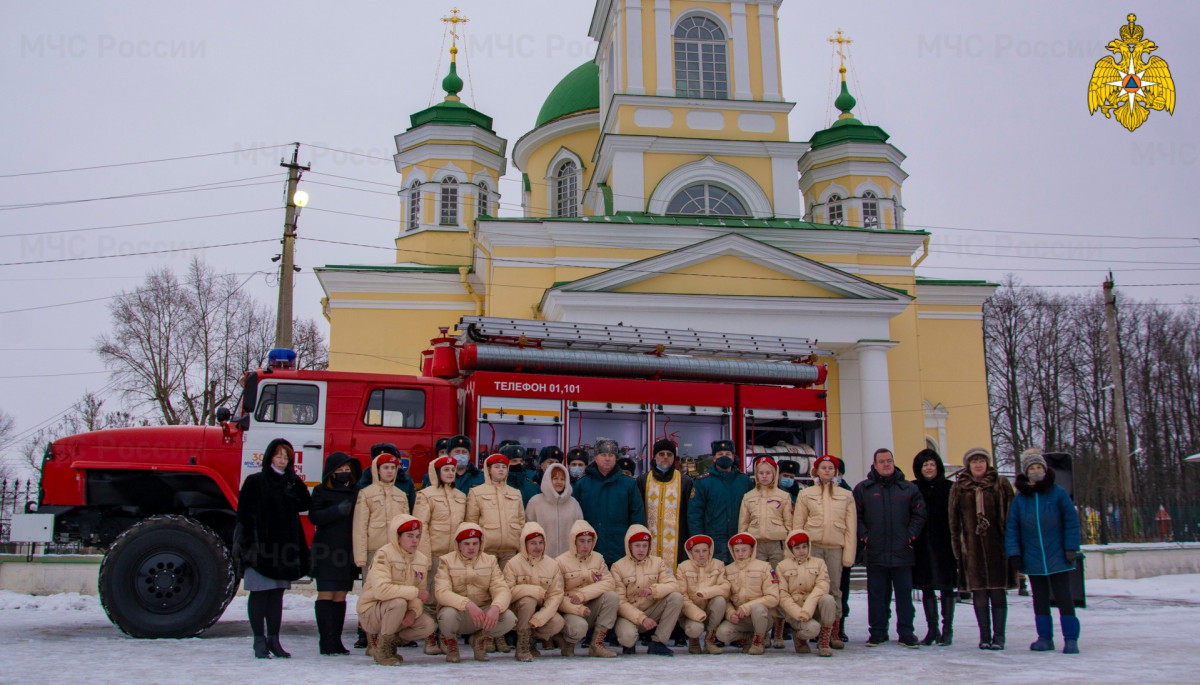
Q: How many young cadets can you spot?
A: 13